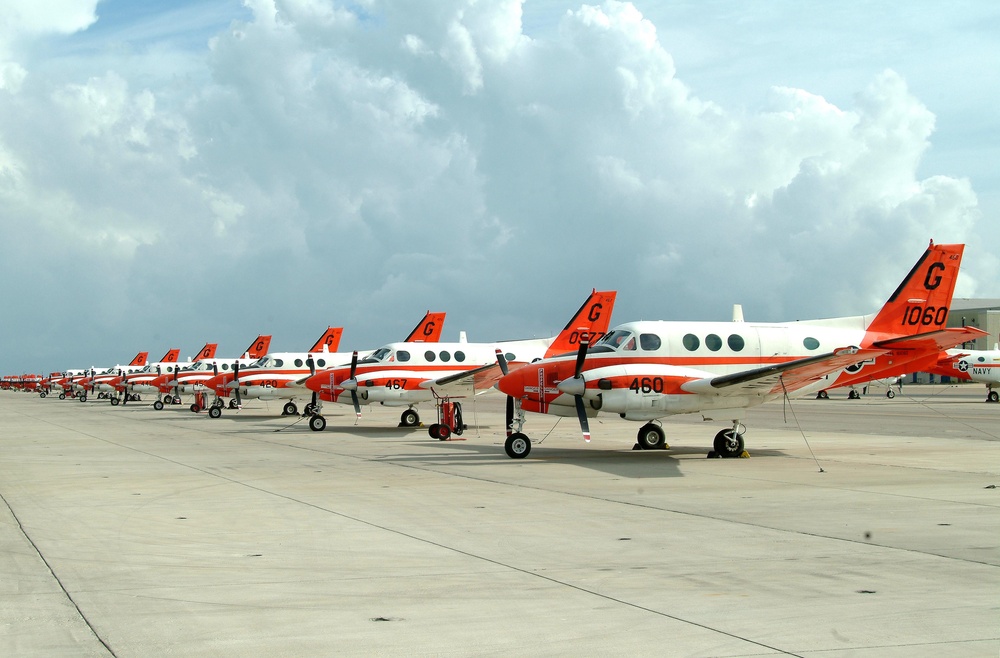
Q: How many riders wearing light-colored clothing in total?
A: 0